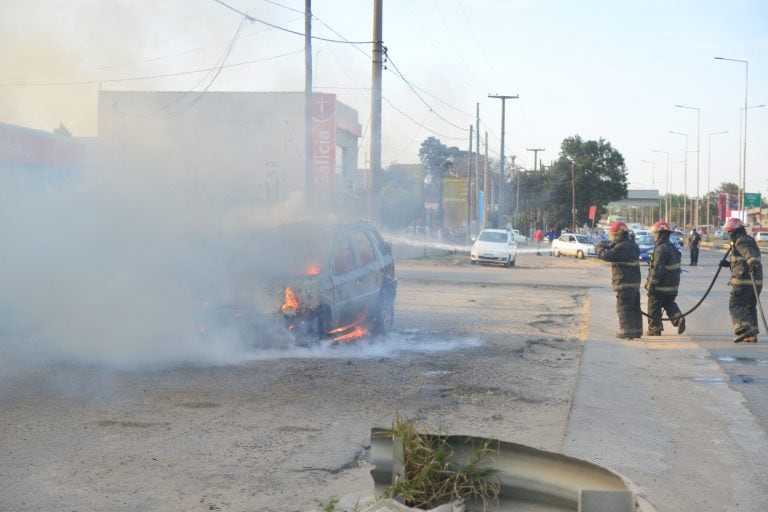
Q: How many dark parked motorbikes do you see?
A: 0